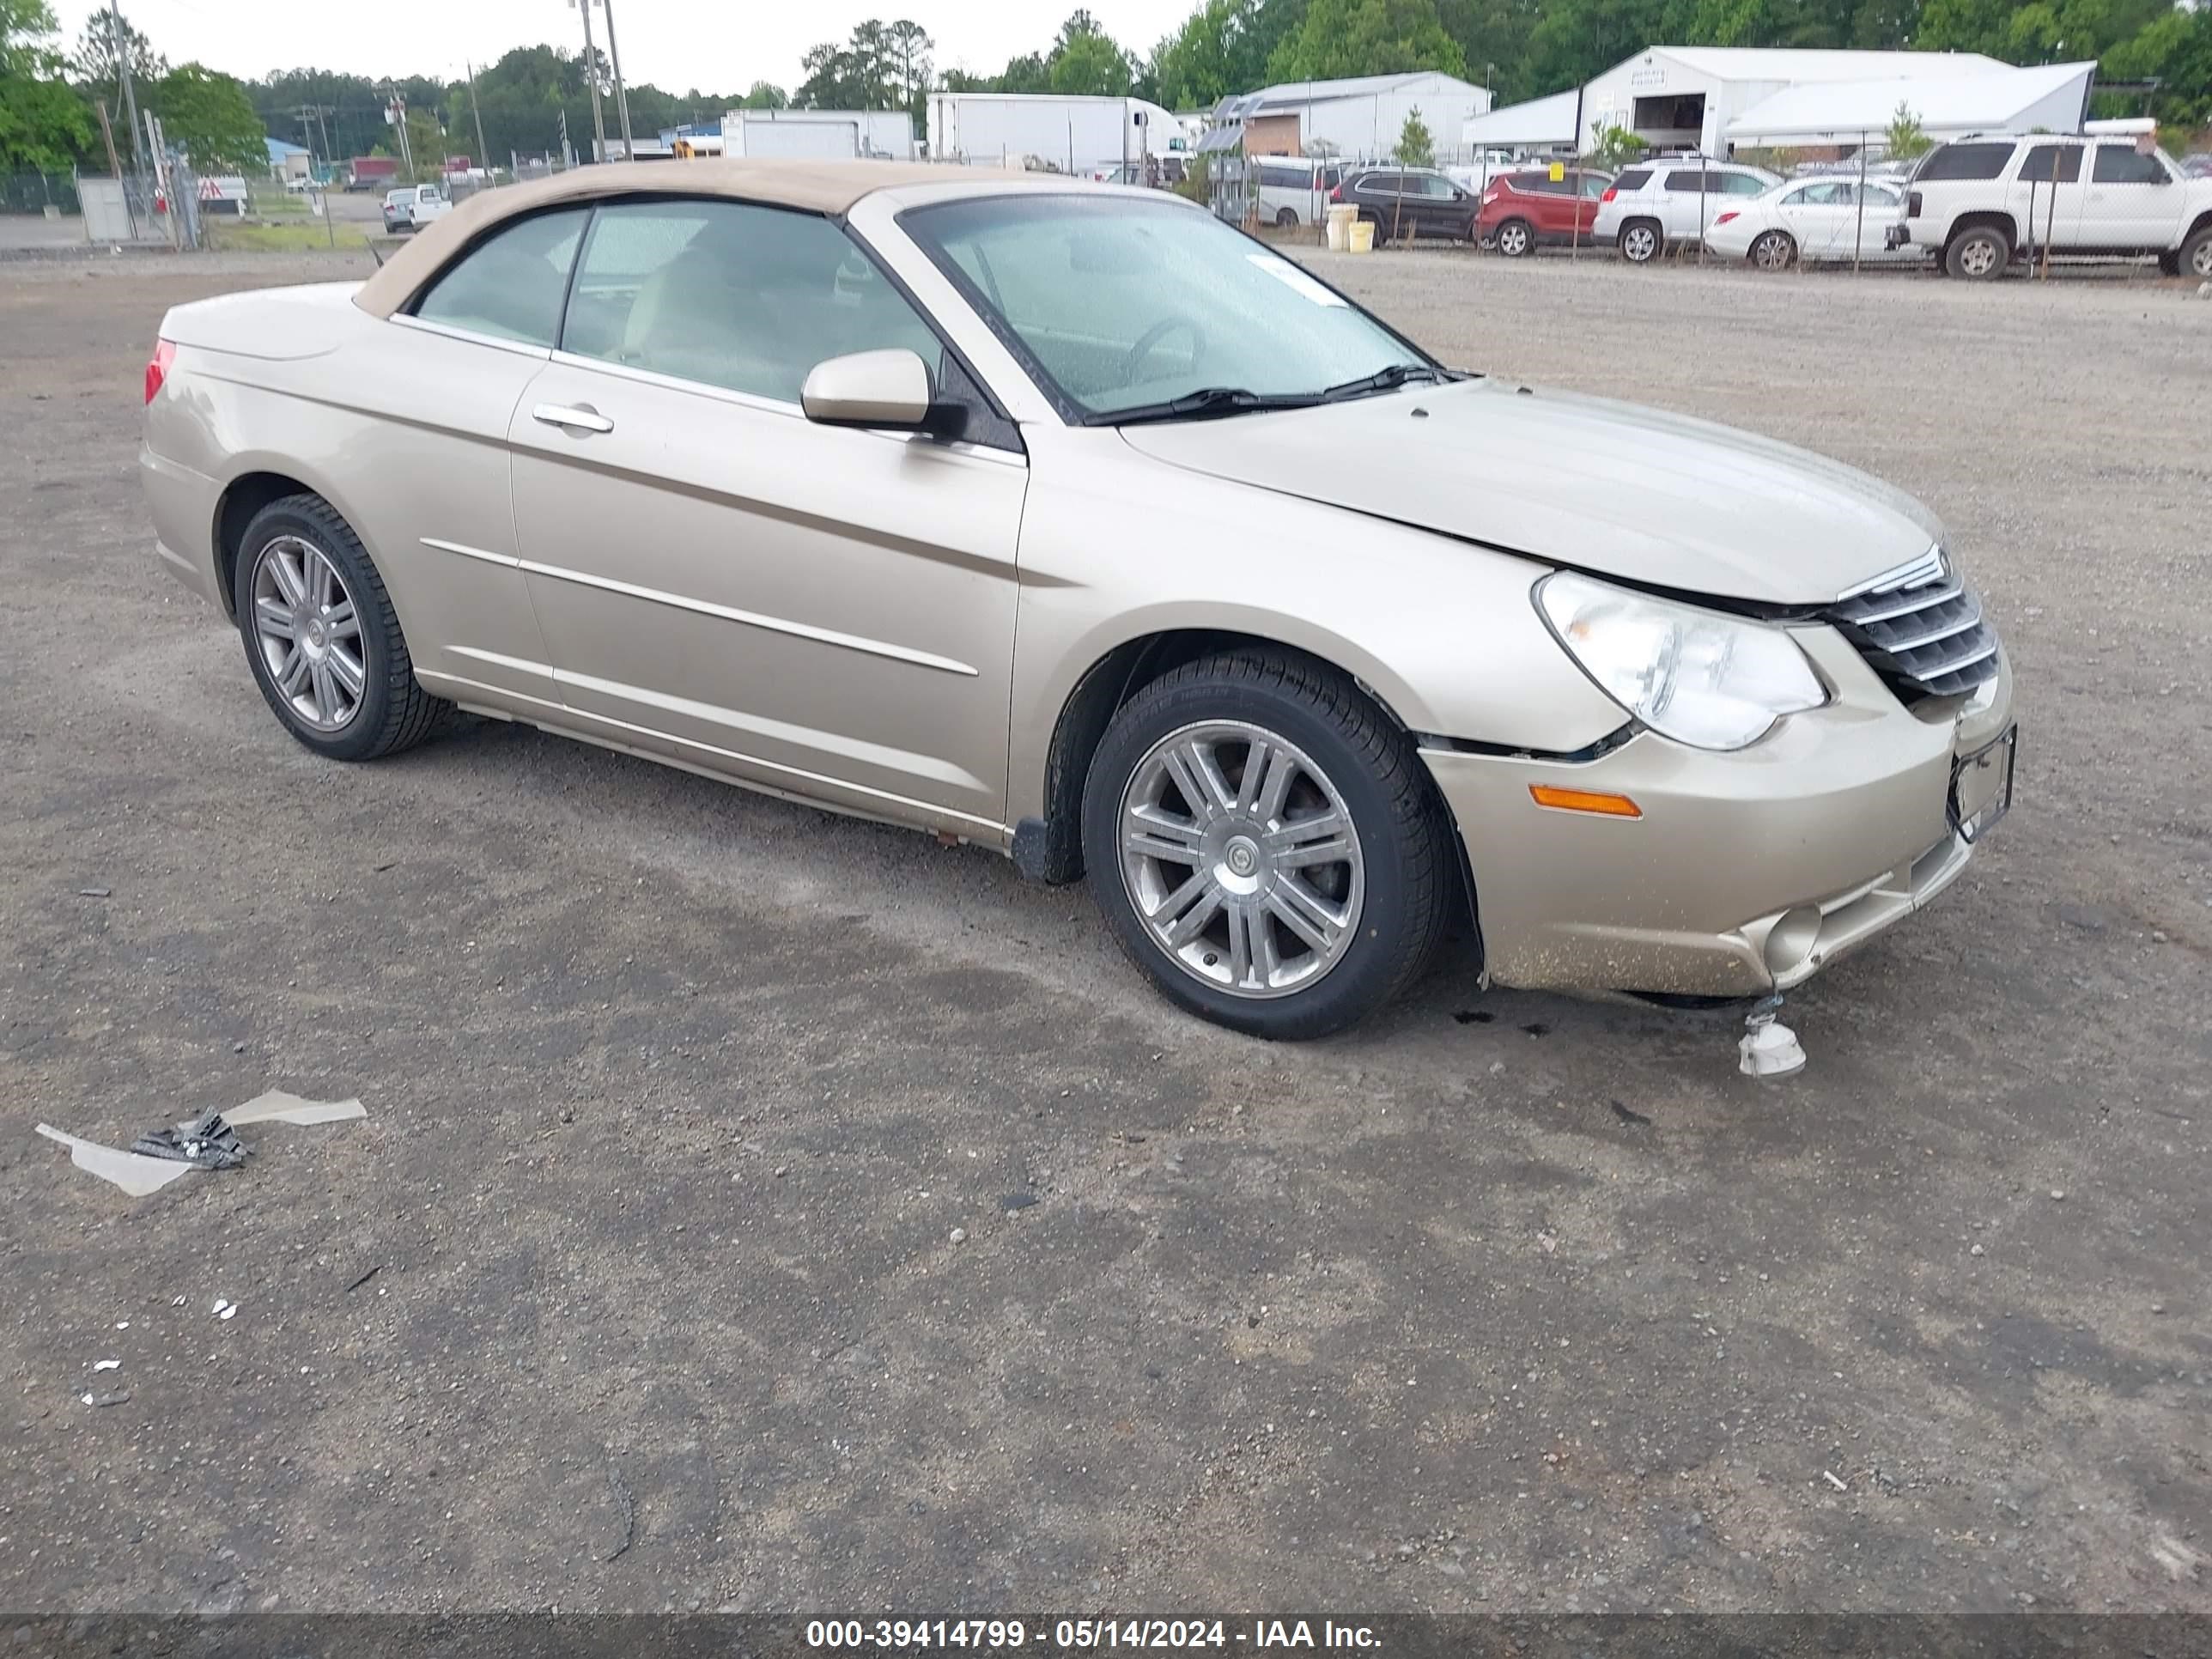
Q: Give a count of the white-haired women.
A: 0